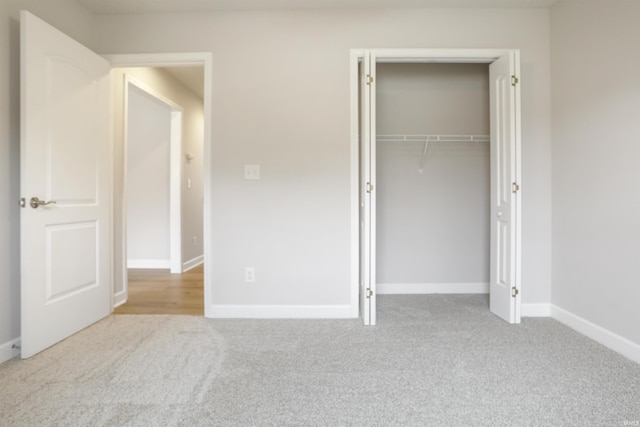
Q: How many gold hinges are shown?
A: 6